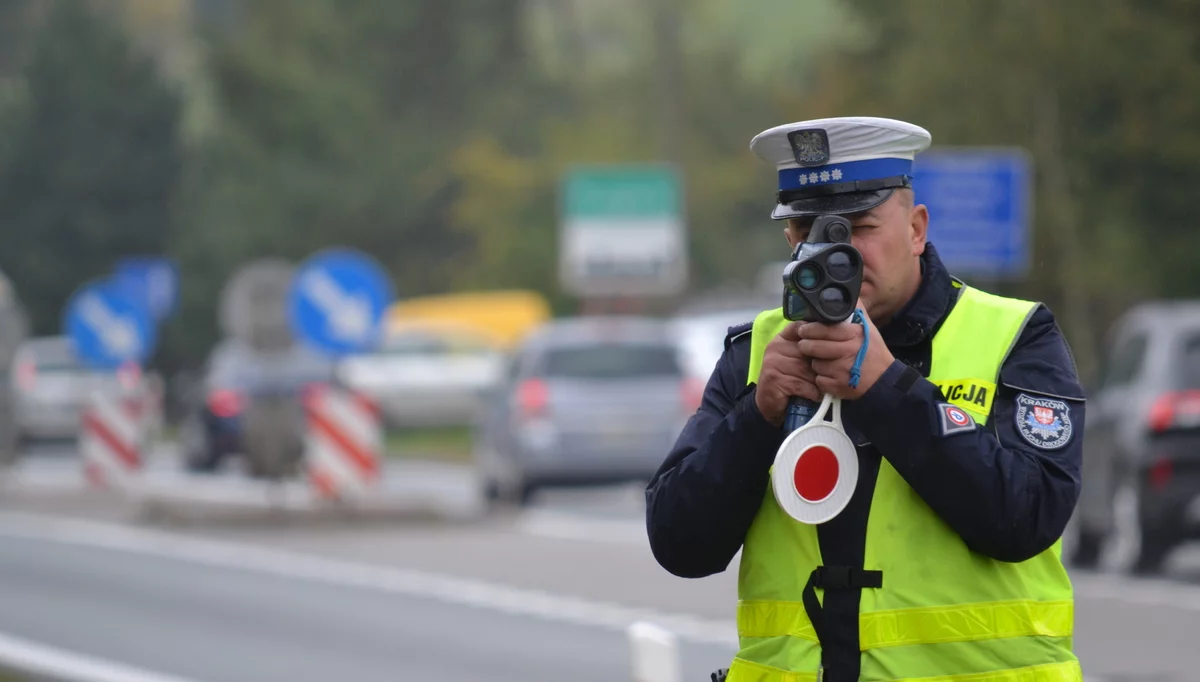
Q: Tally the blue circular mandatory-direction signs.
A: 2